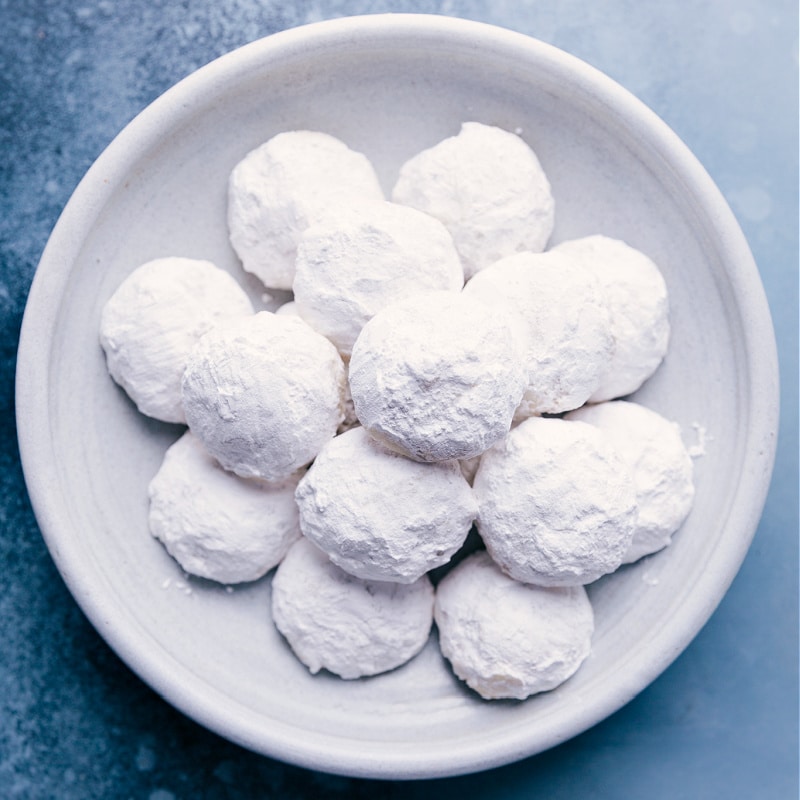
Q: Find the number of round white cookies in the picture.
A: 14